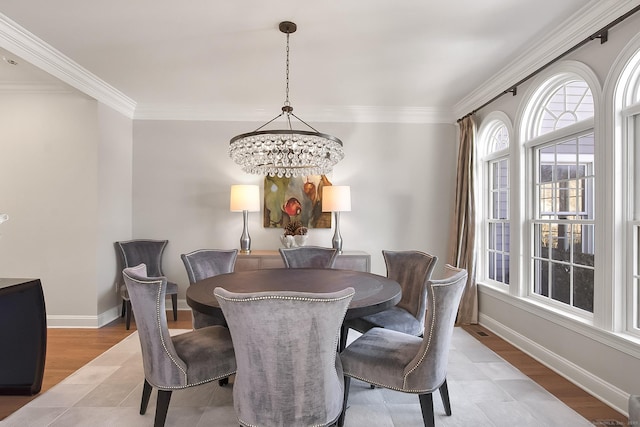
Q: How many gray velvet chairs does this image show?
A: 7